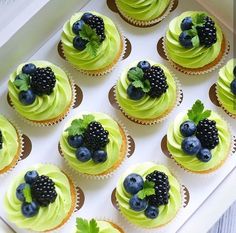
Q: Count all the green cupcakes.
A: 12